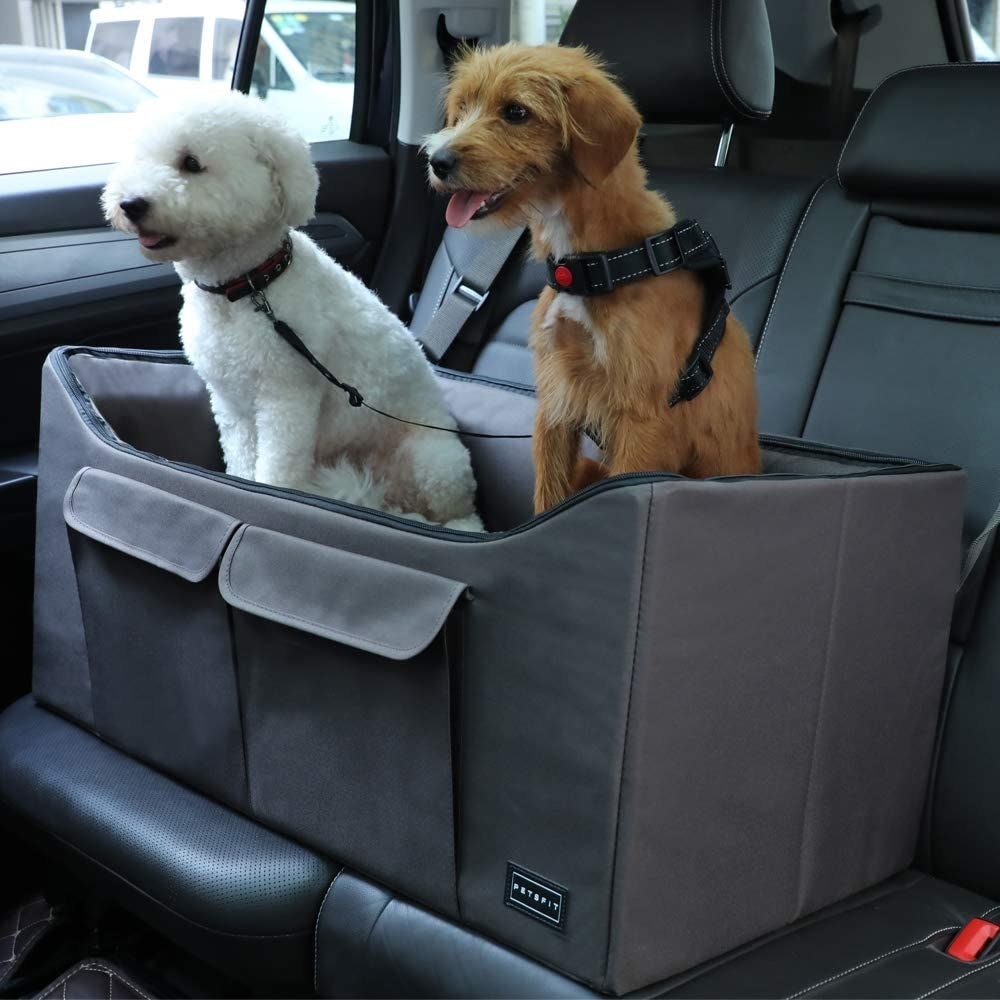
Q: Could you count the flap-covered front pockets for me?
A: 2